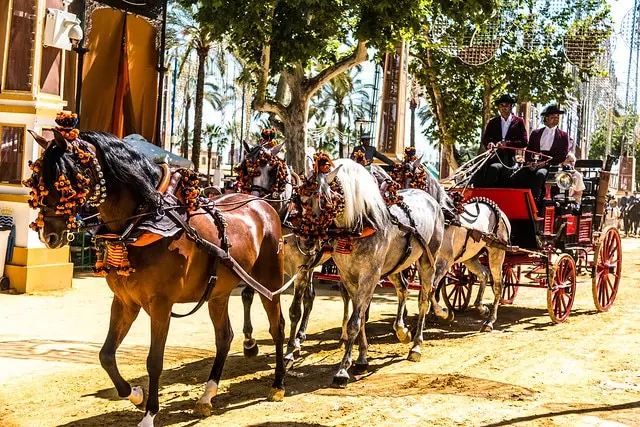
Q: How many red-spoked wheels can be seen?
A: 4